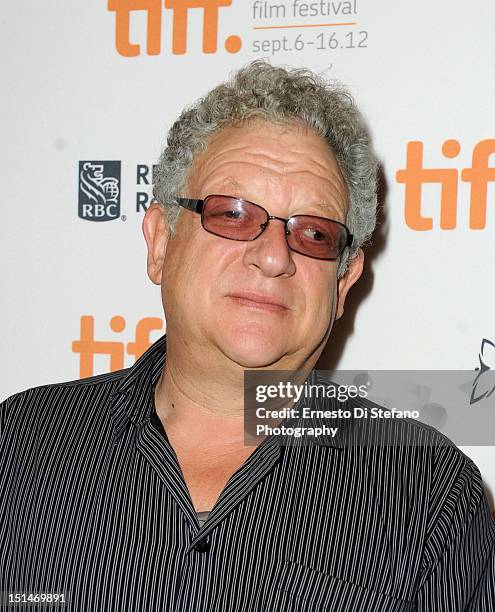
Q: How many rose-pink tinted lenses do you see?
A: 2